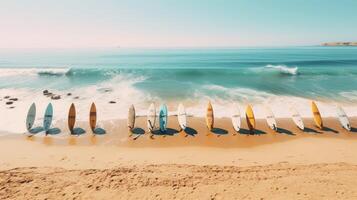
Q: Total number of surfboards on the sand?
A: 15